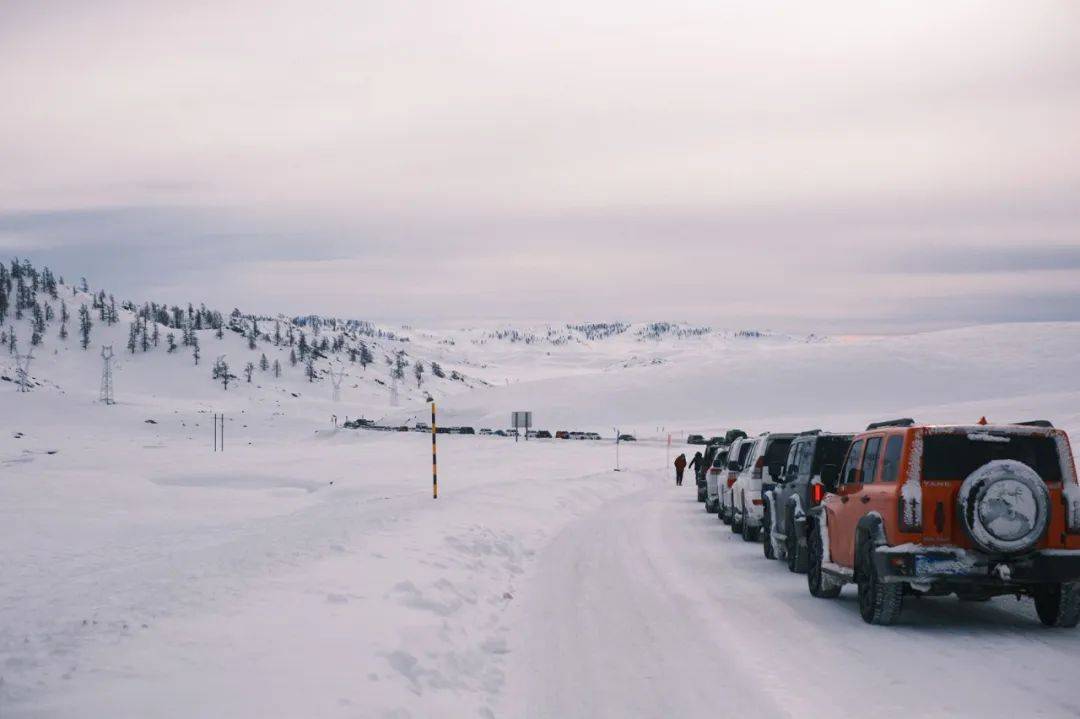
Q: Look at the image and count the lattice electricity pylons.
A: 4